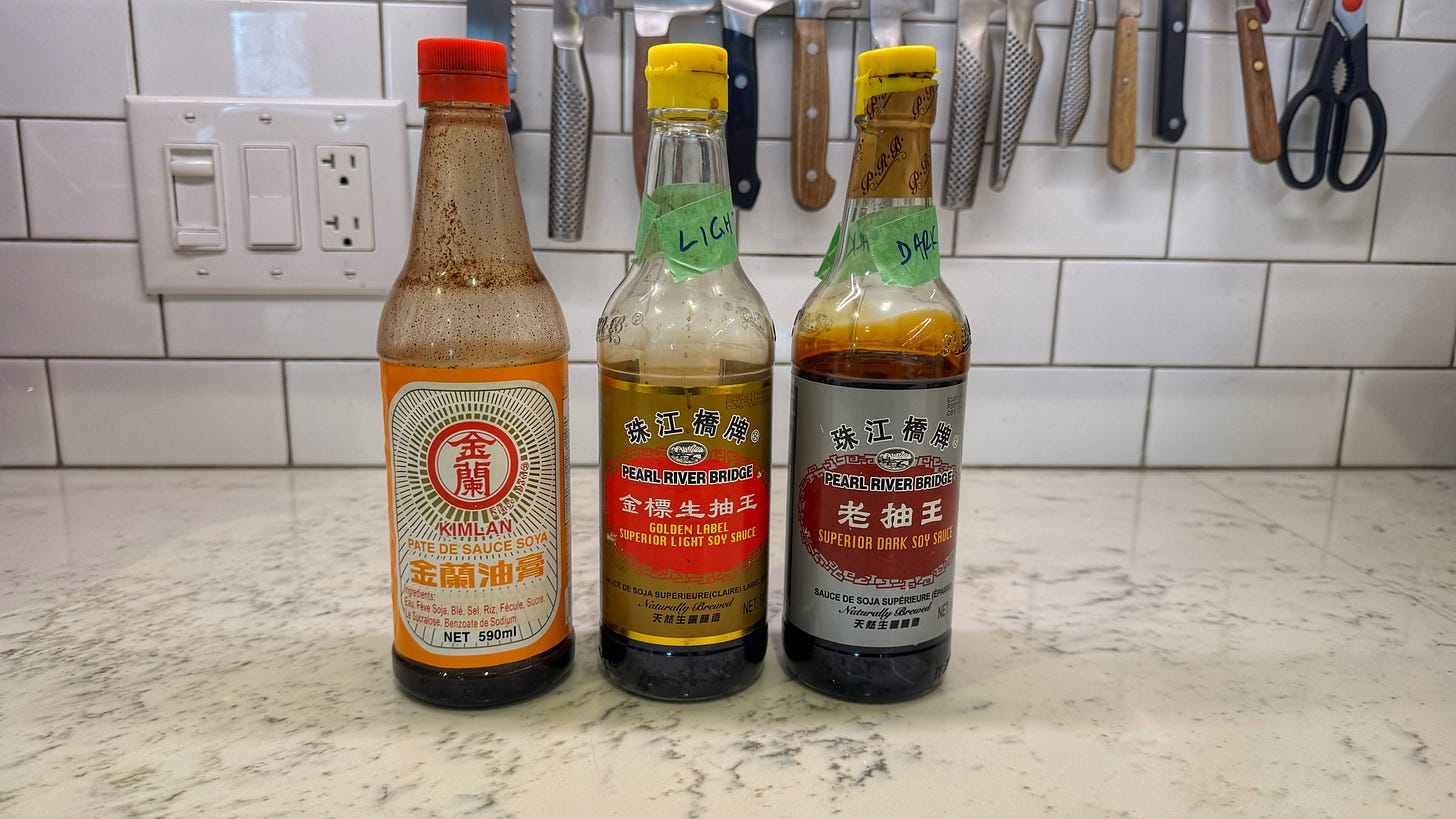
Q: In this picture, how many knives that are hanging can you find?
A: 12